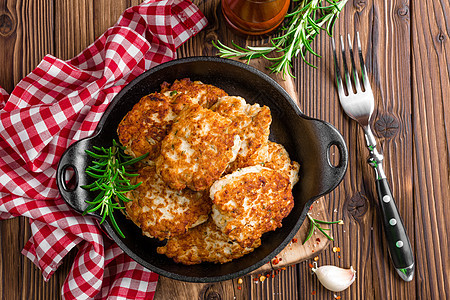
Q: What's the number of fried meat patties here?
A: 8